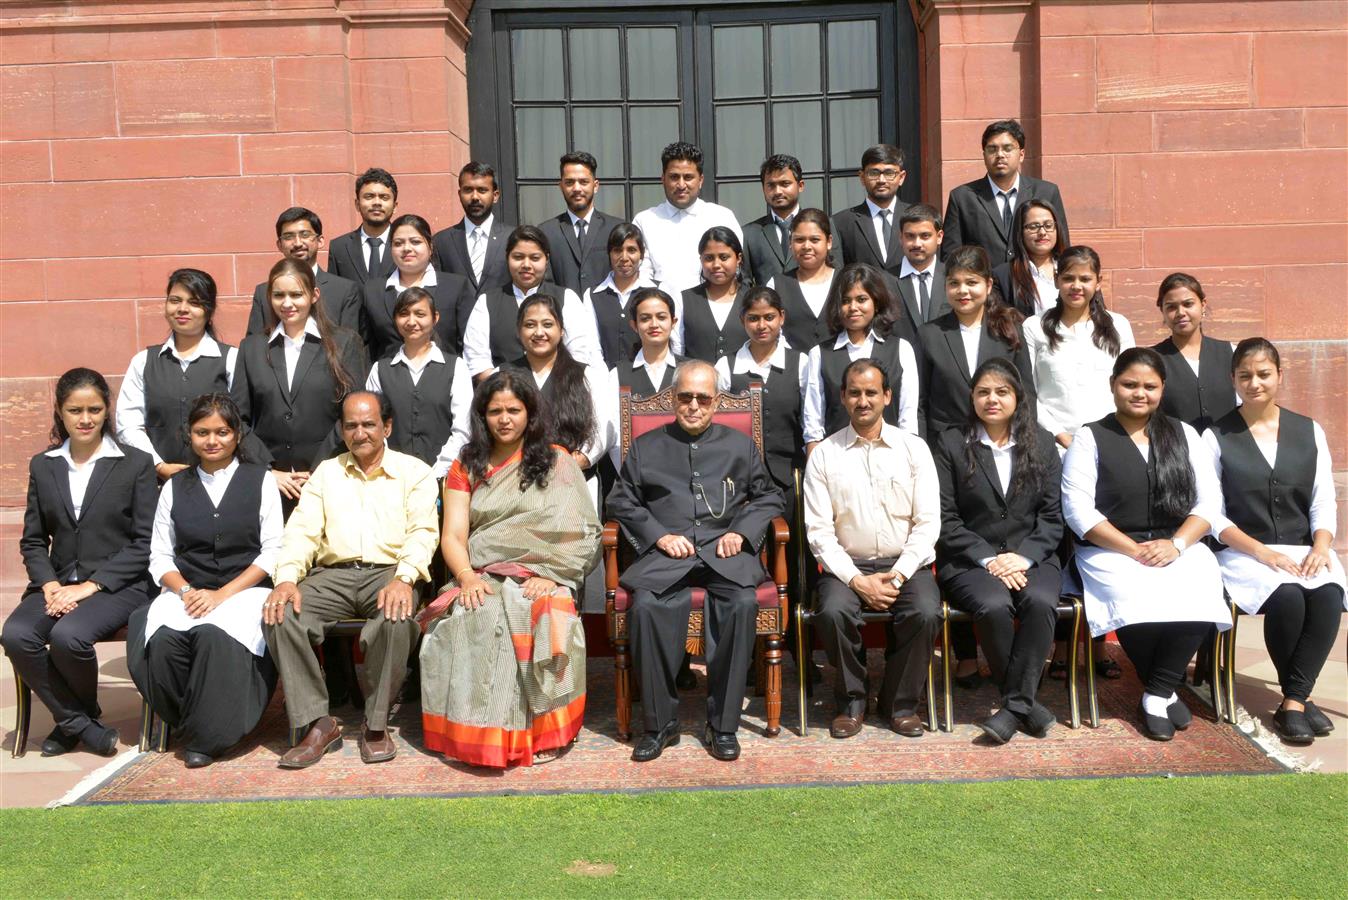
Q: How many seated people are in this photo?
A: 9